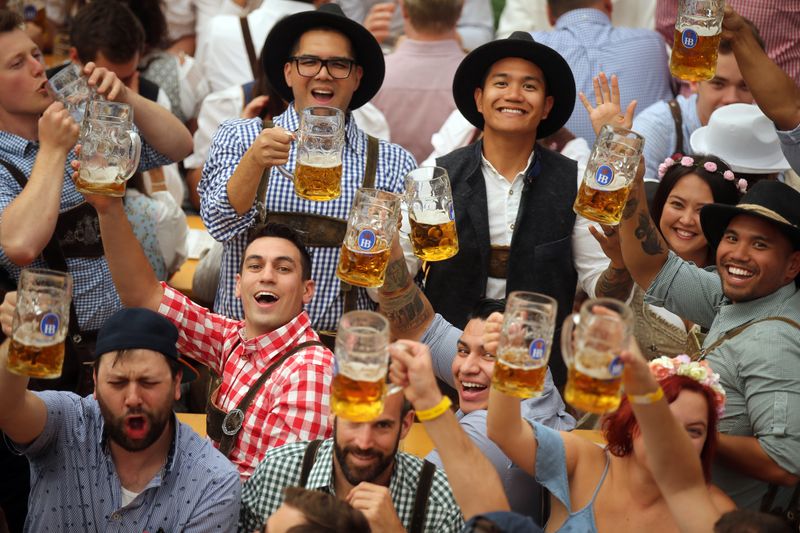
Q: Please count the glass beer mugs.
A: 11